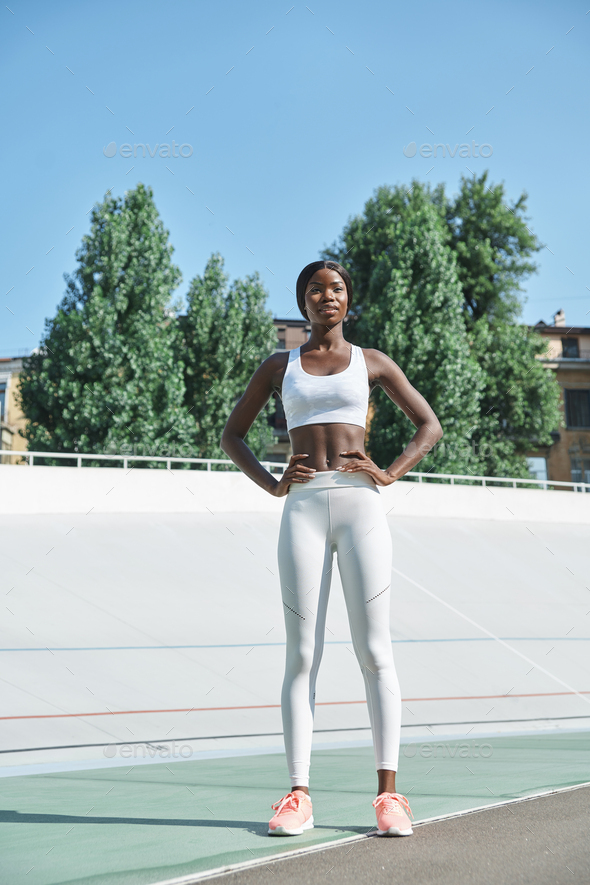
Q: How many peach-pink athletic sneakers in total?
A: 2